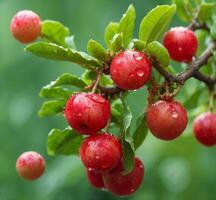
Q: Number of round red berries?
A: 10